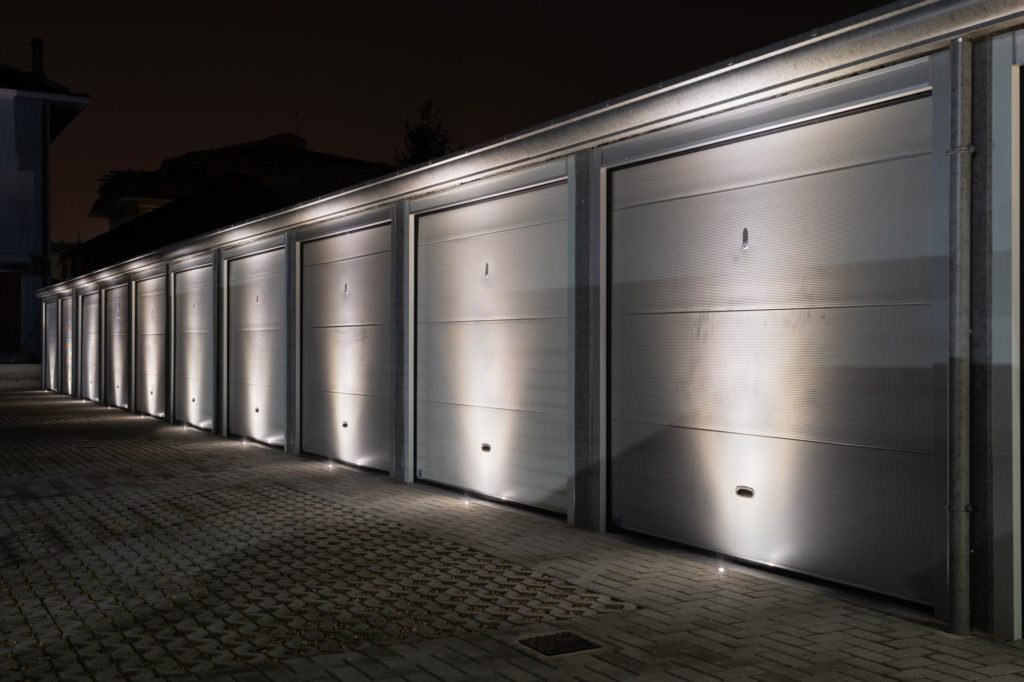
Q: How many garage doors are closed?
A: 10